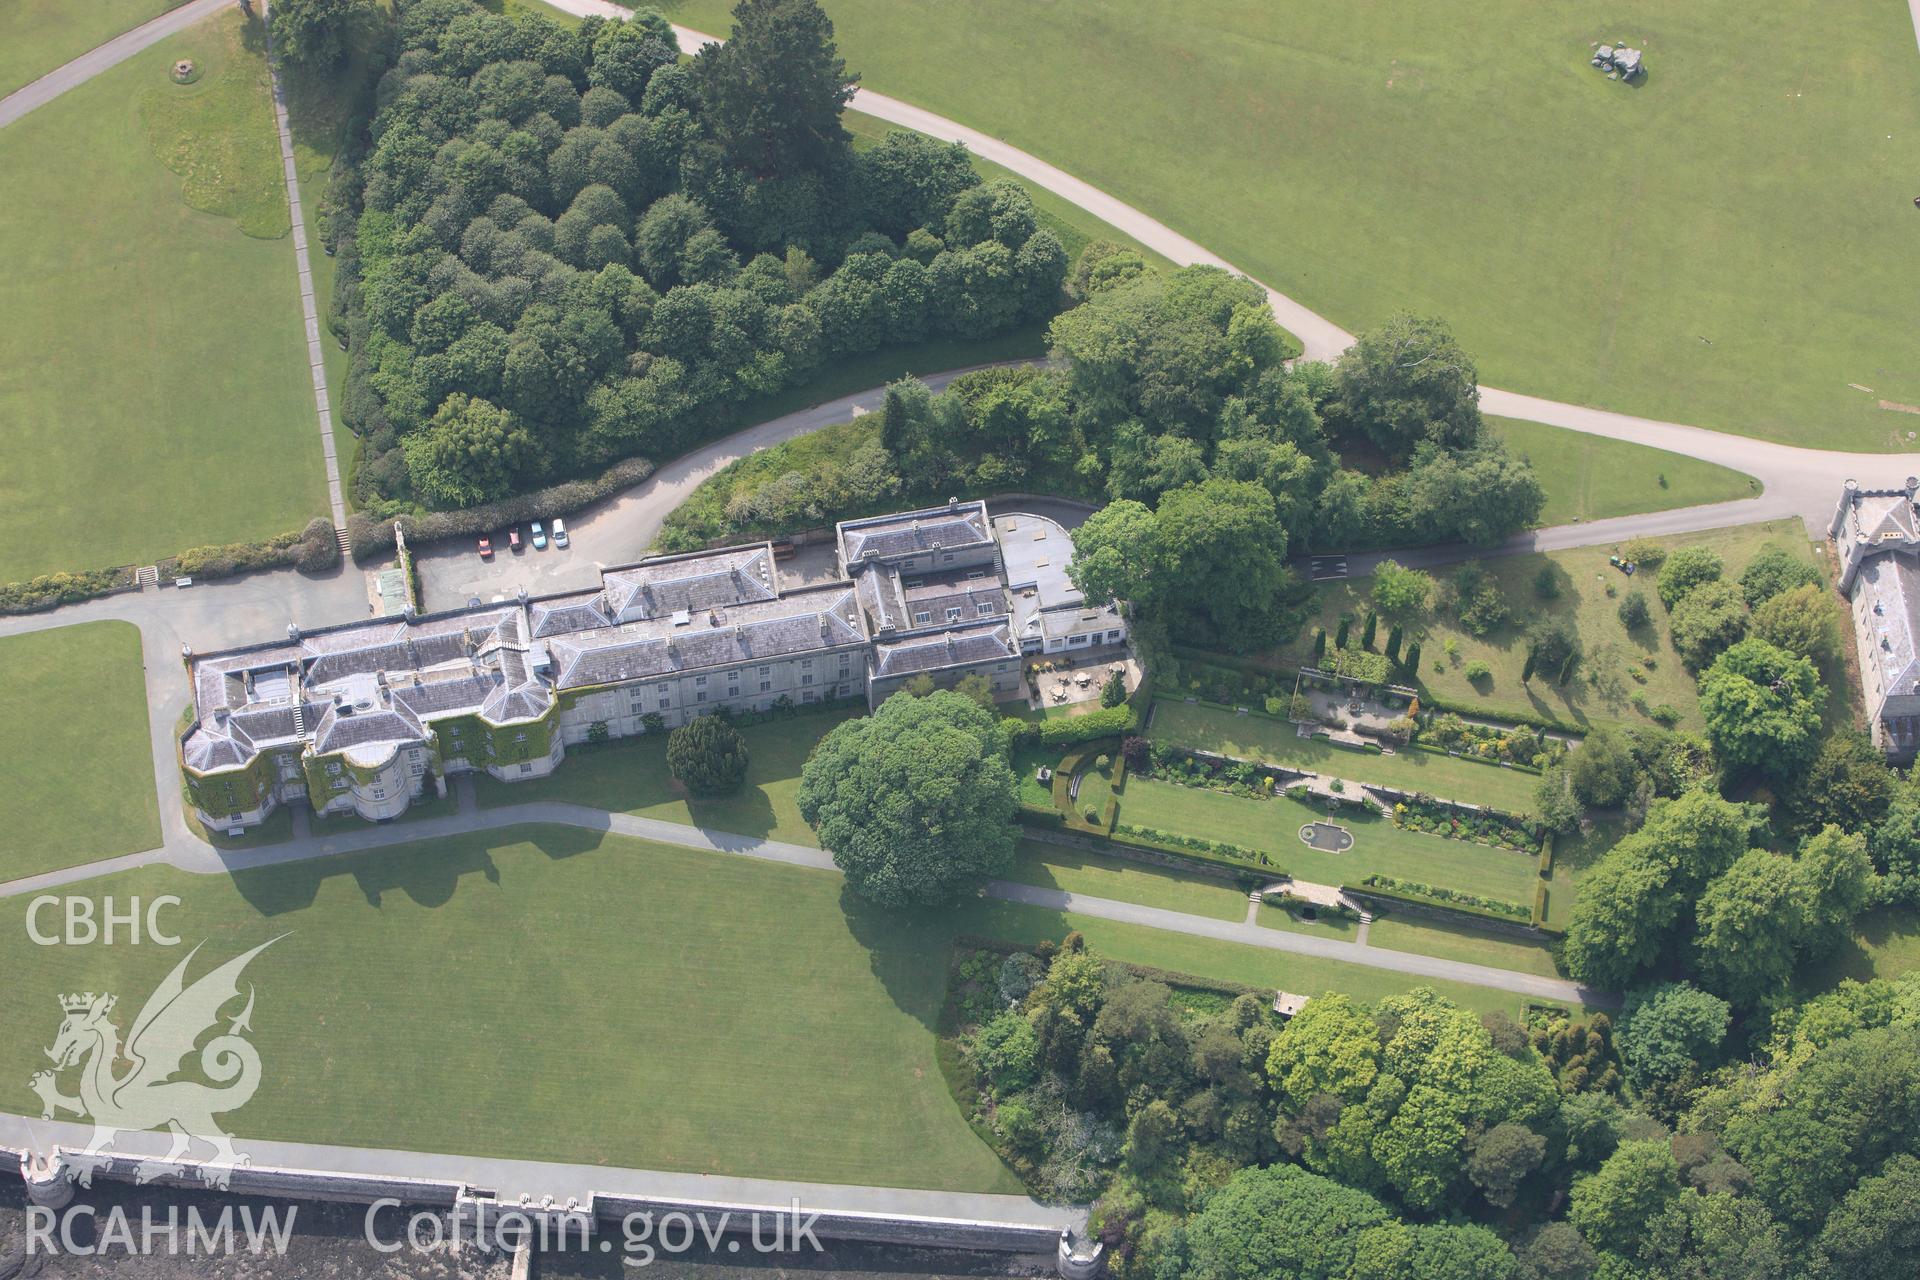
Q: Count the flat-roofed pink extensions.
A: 0